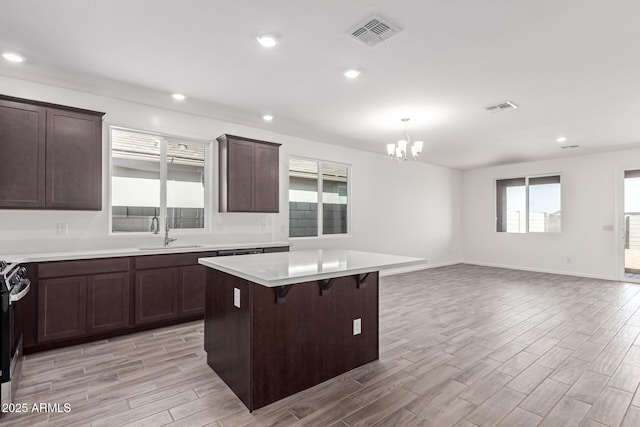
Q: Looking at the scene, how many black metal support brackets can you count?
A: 3